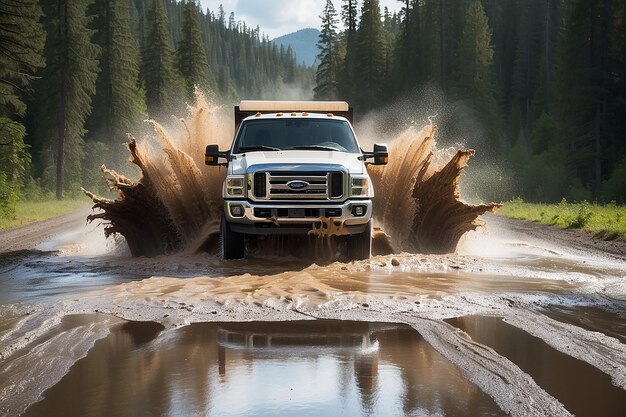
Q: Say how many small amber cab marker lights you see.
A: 5